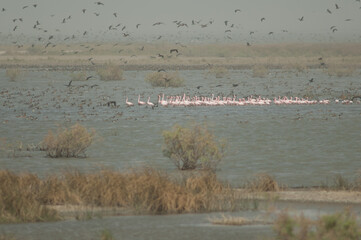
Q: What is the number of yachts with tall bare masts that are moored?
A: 0